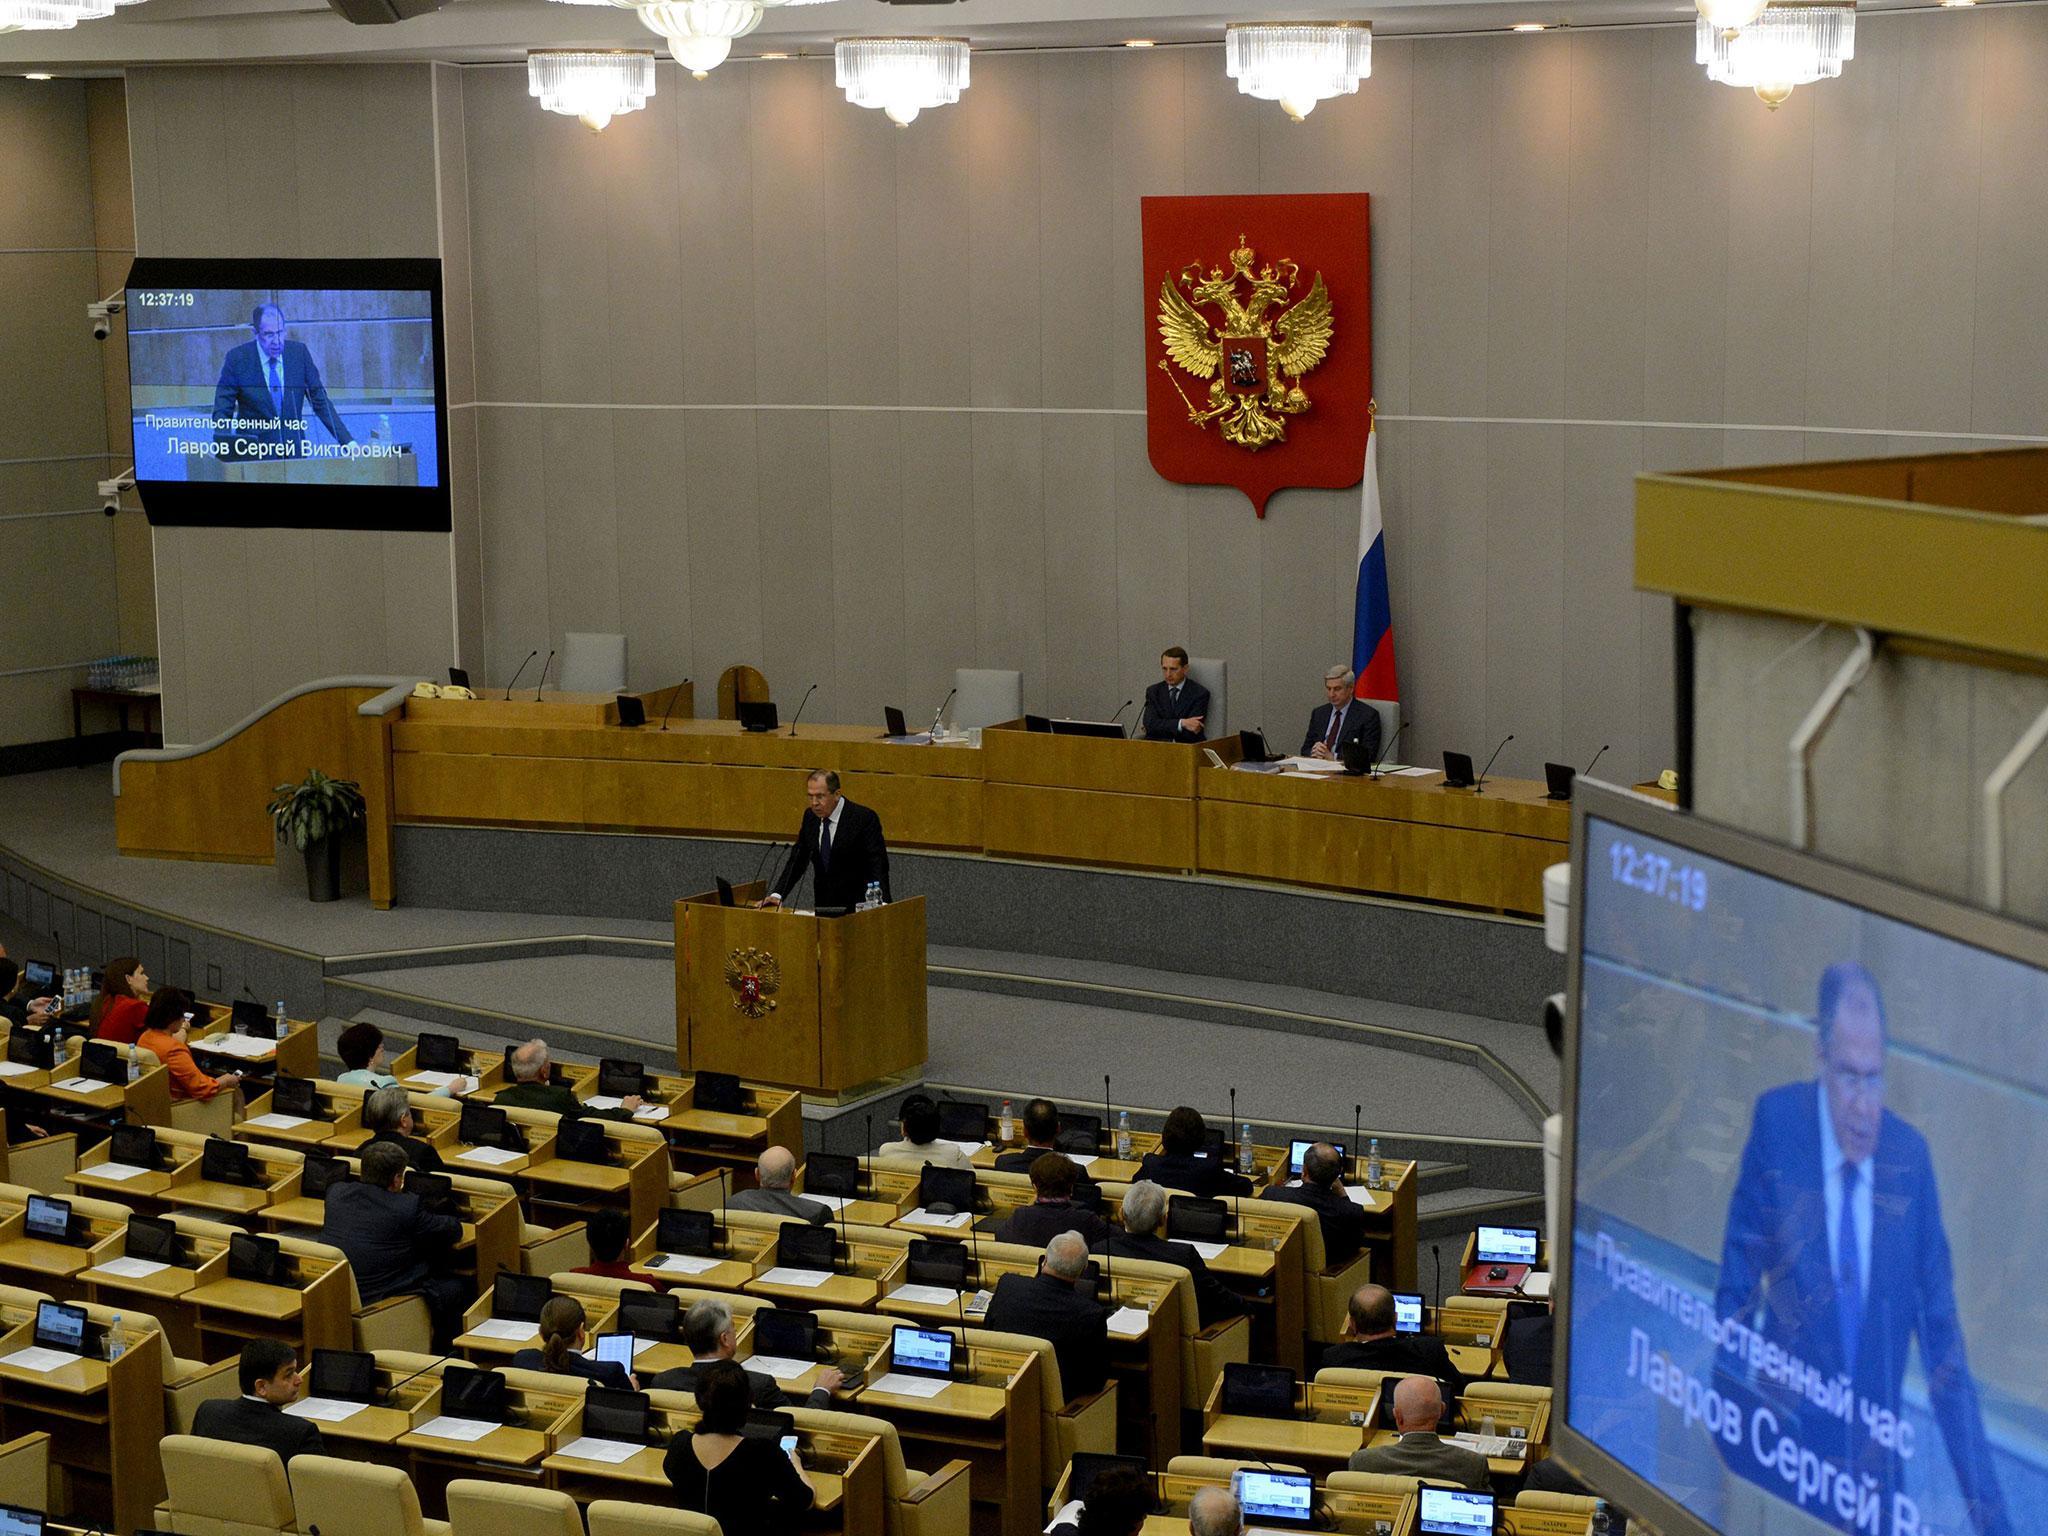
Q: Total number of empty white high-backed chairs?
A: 2